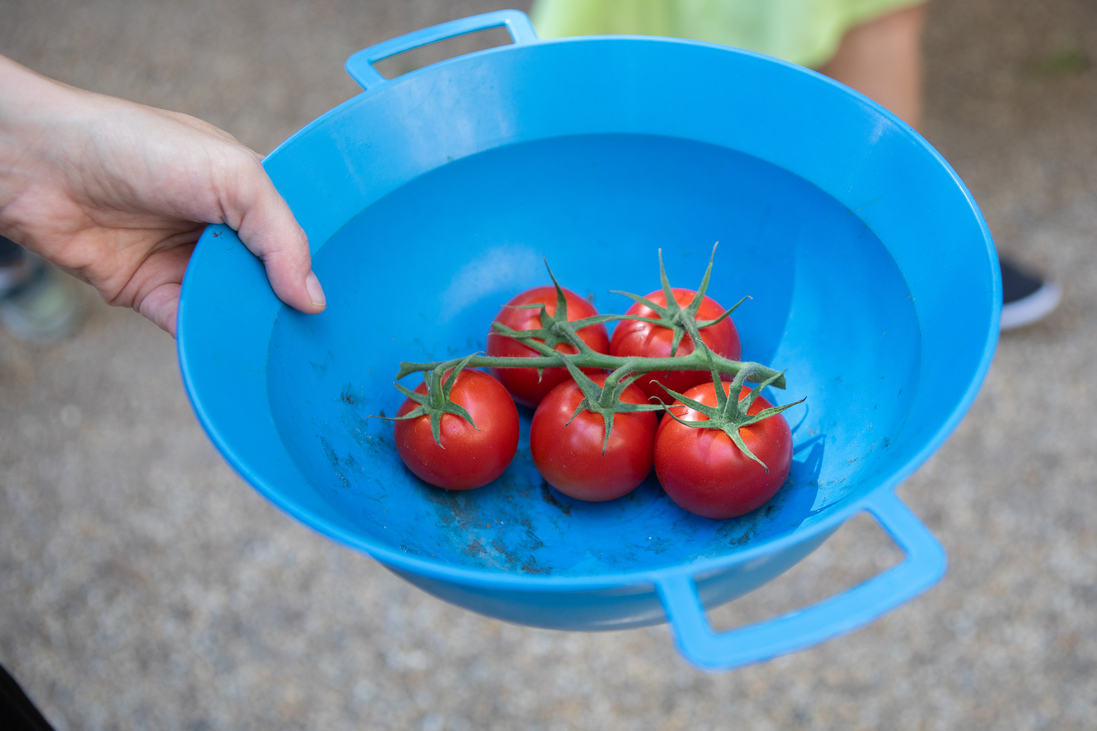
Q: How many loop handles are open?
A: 2